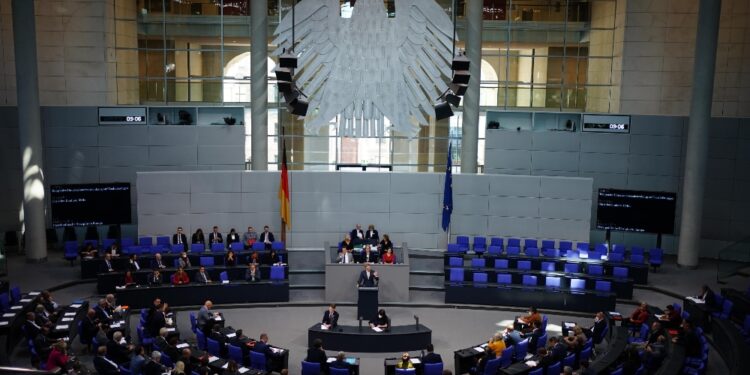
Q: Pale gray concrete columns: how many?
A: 4